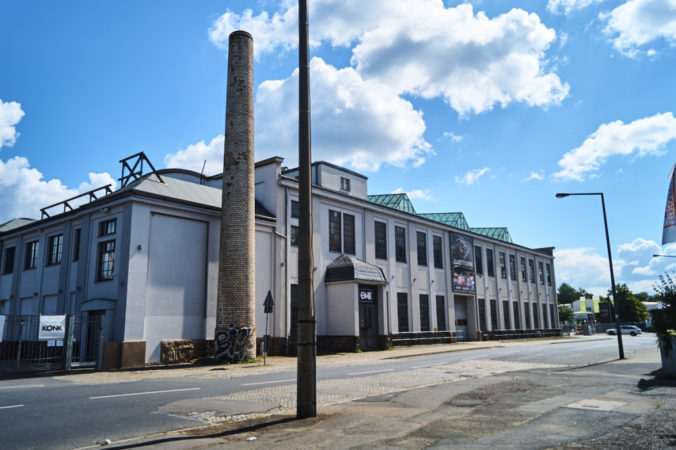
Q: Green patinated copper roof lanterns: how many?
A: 3